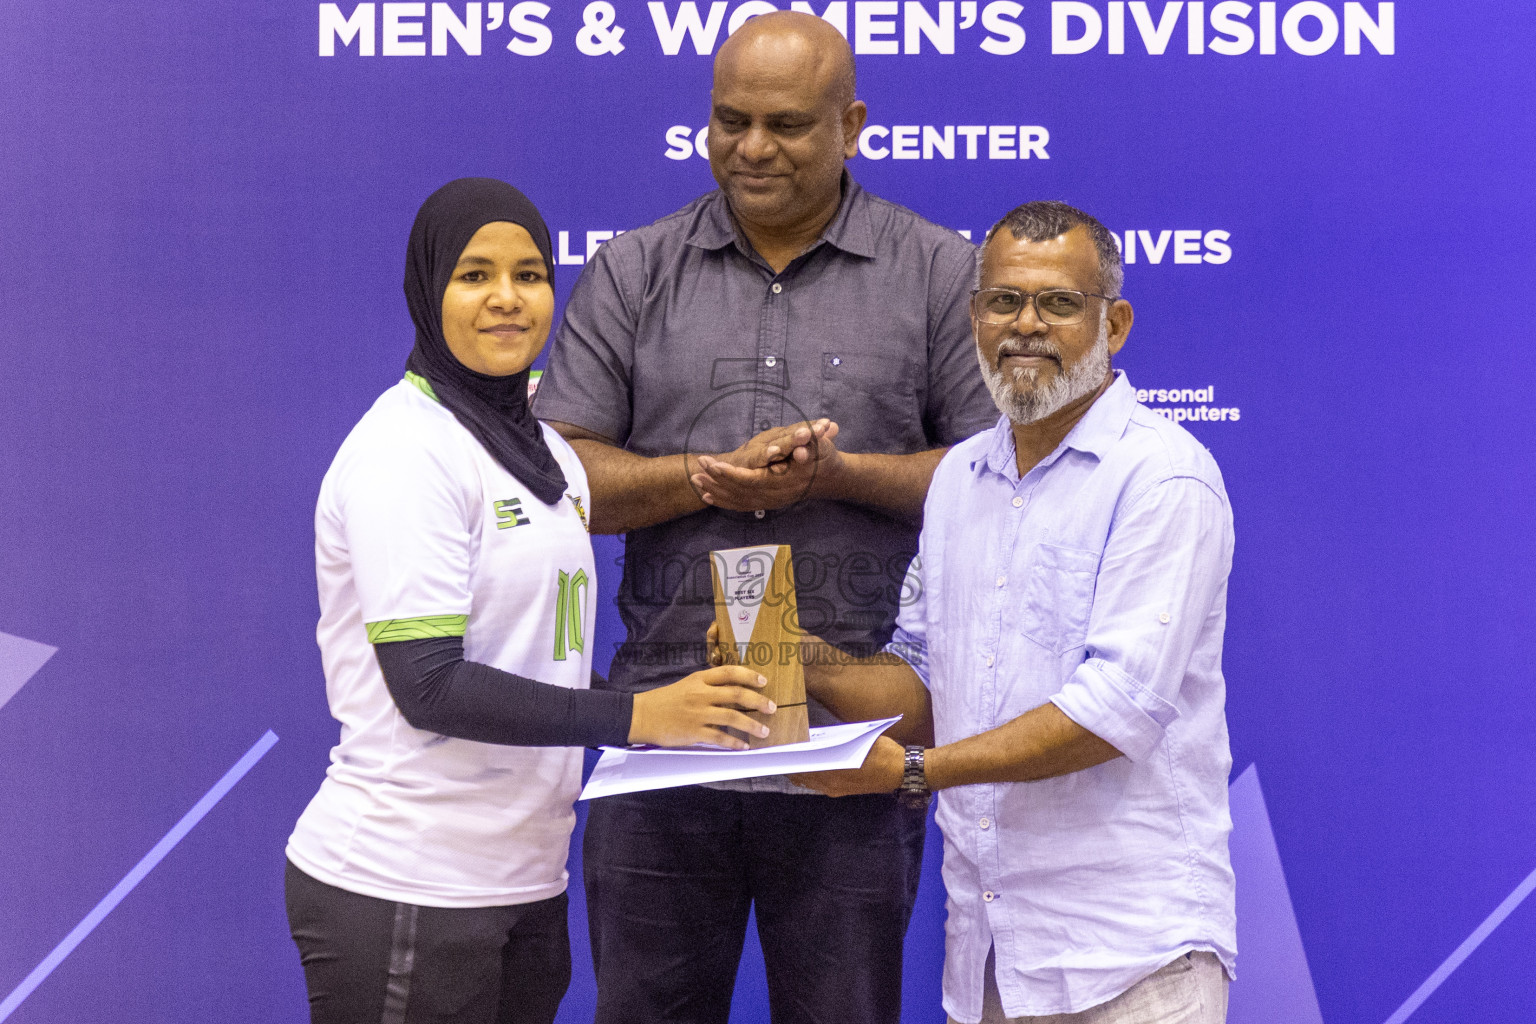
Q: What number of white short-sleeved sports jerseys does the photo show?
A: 1